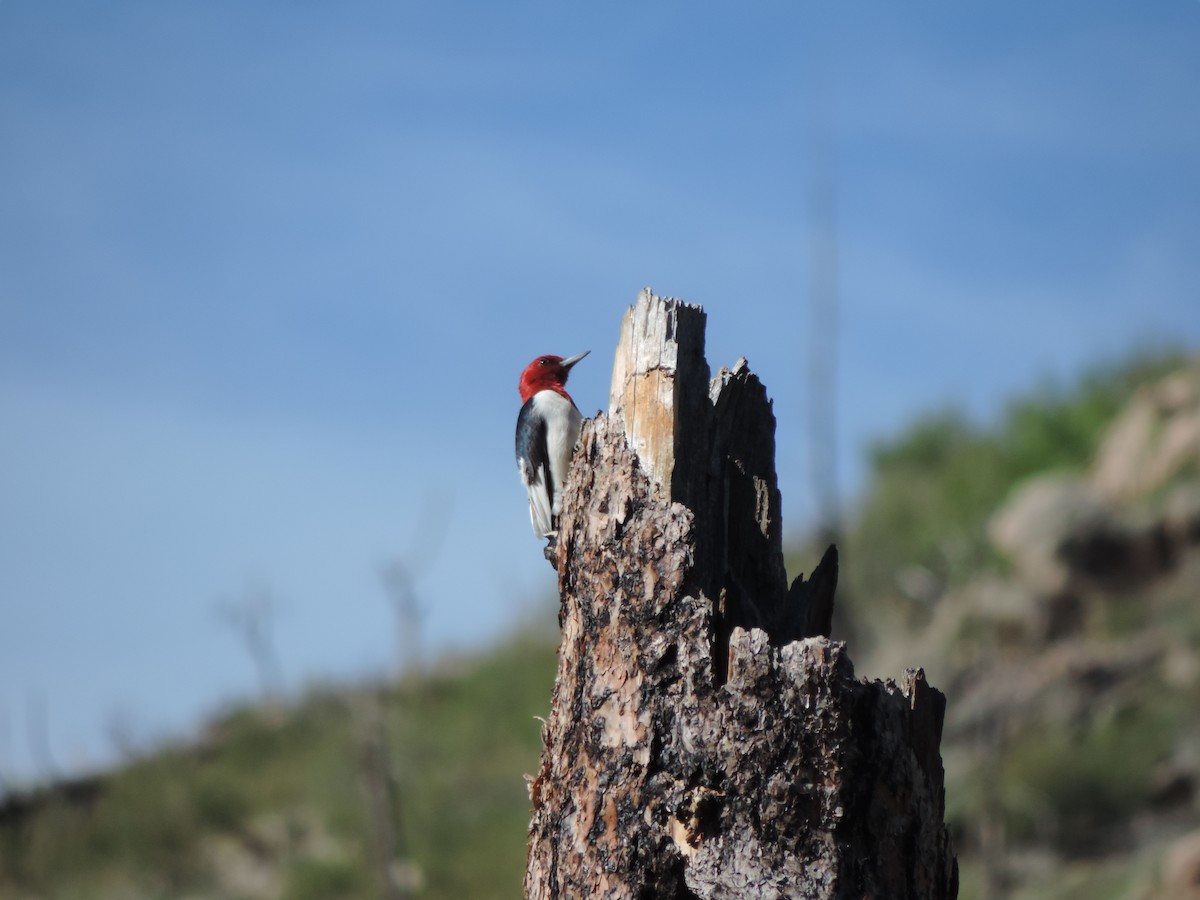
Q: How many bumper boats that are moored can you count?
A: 0